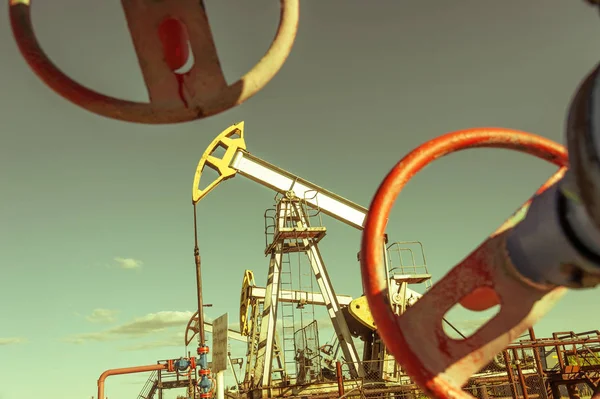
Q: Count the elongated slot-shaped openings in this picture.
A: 2